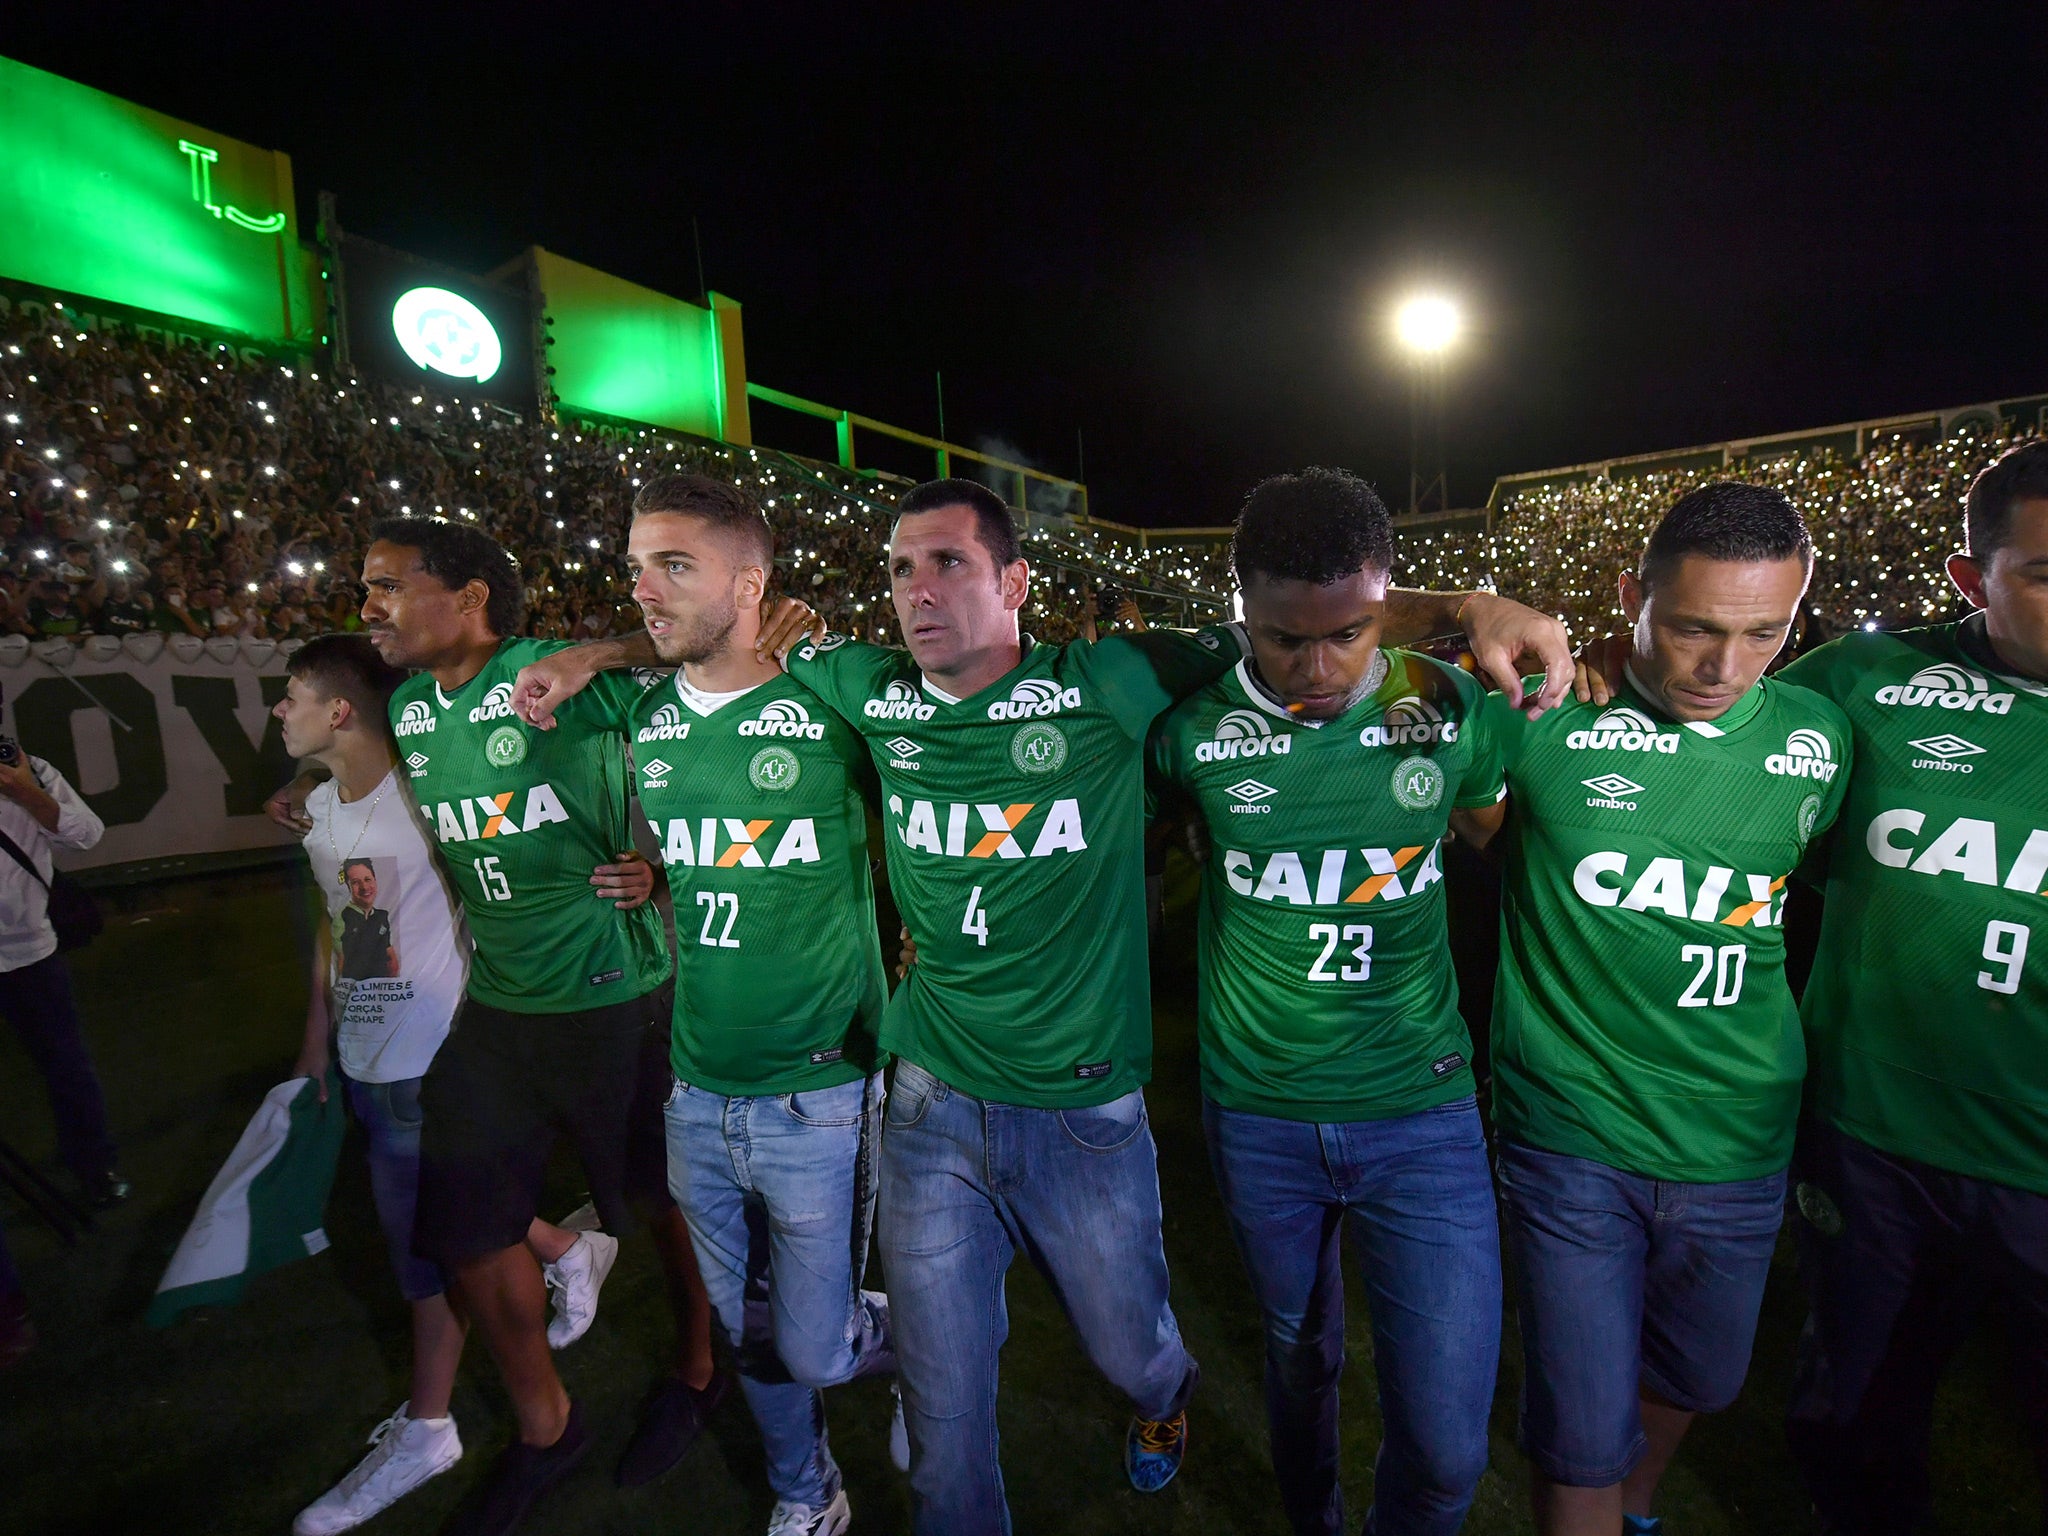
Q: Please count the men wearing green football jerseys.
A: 6